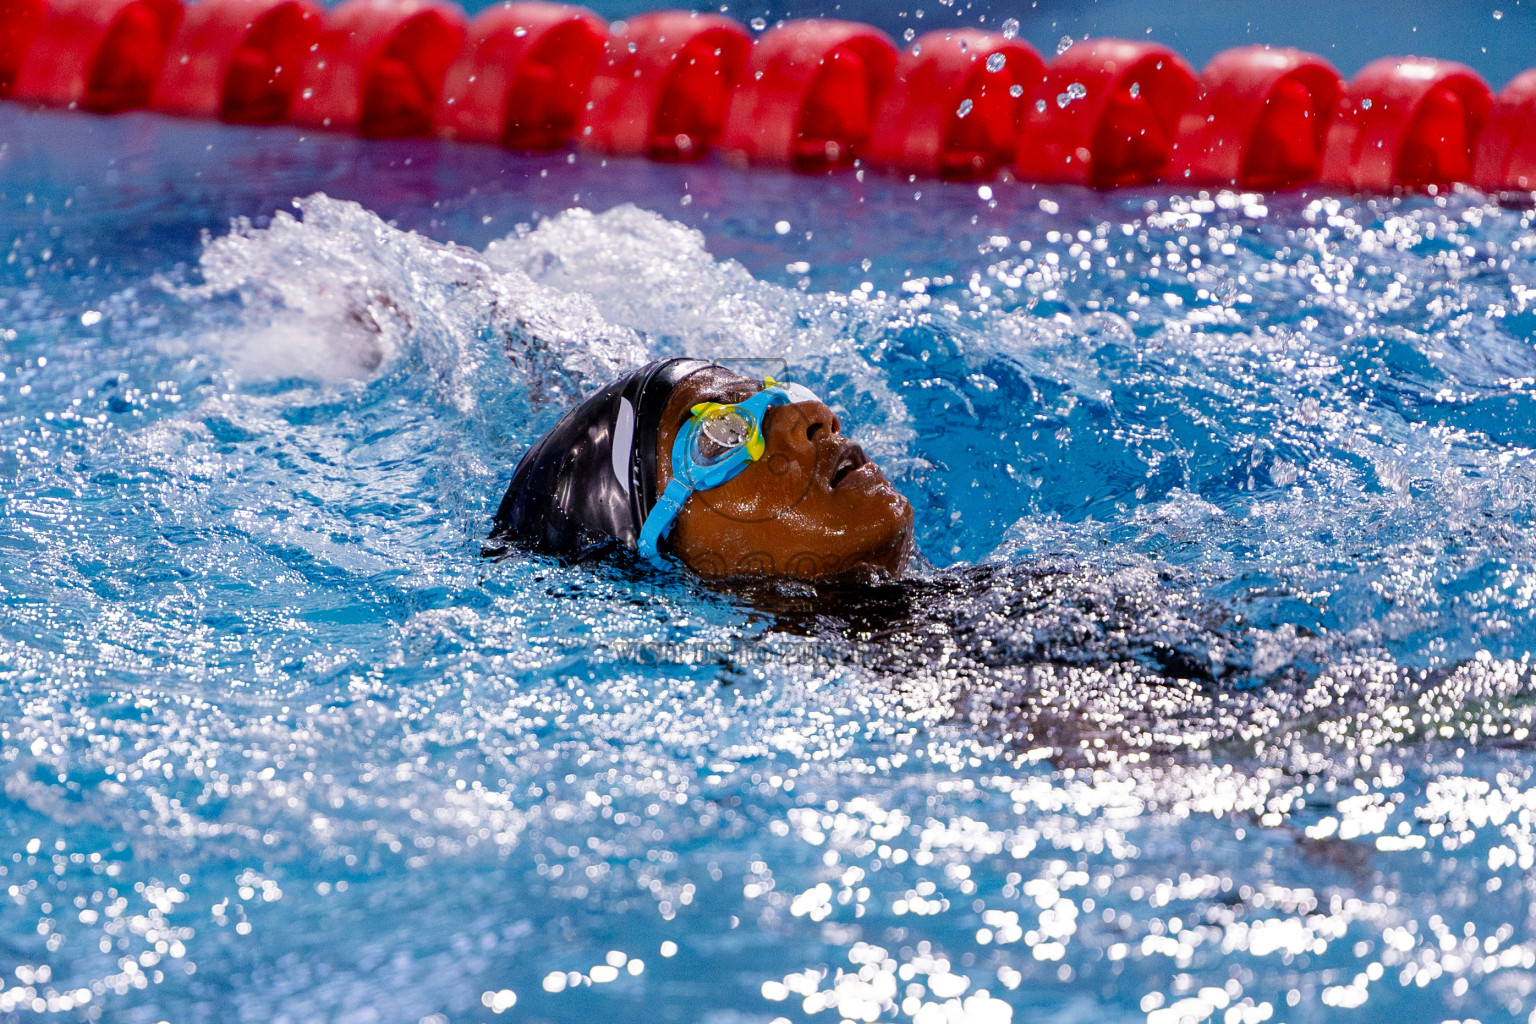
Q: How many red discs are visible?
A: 12